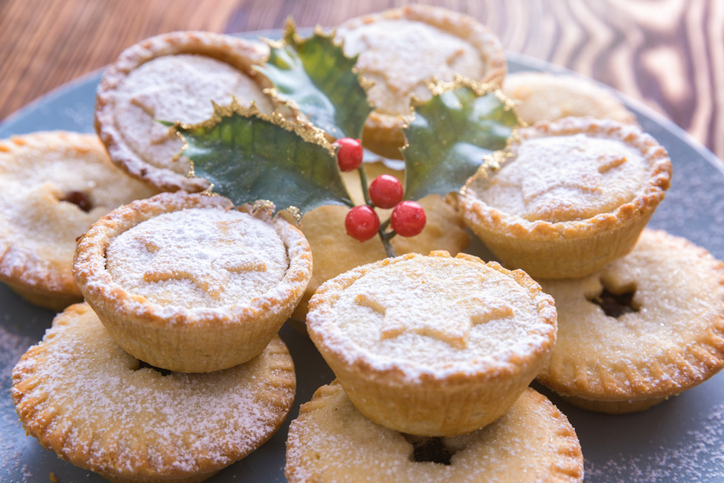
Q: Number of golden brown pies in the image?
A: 11